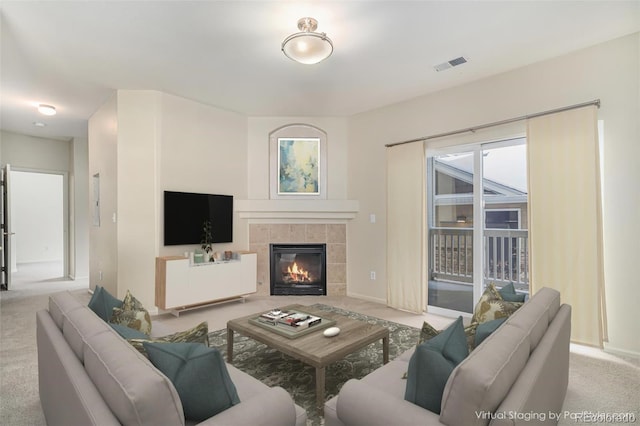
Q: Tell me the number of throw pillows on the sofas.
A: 10